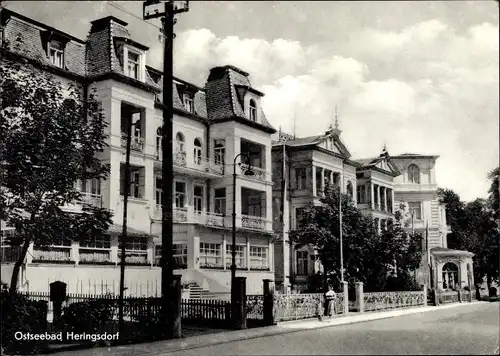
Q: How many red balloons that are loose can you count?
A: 0